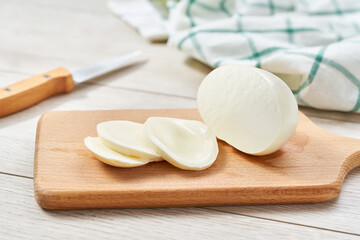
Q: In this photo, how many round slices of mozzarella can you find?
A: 3